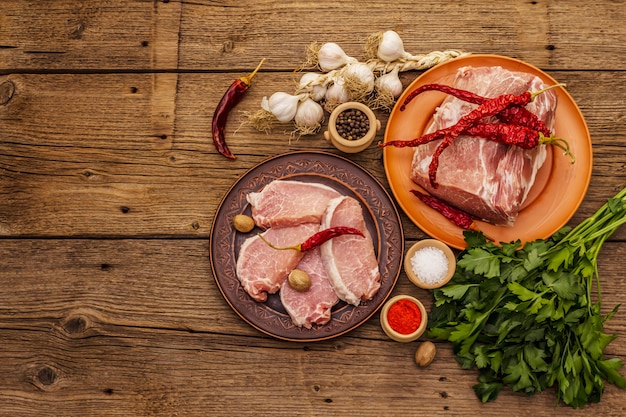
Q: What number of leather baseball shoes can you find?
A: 0